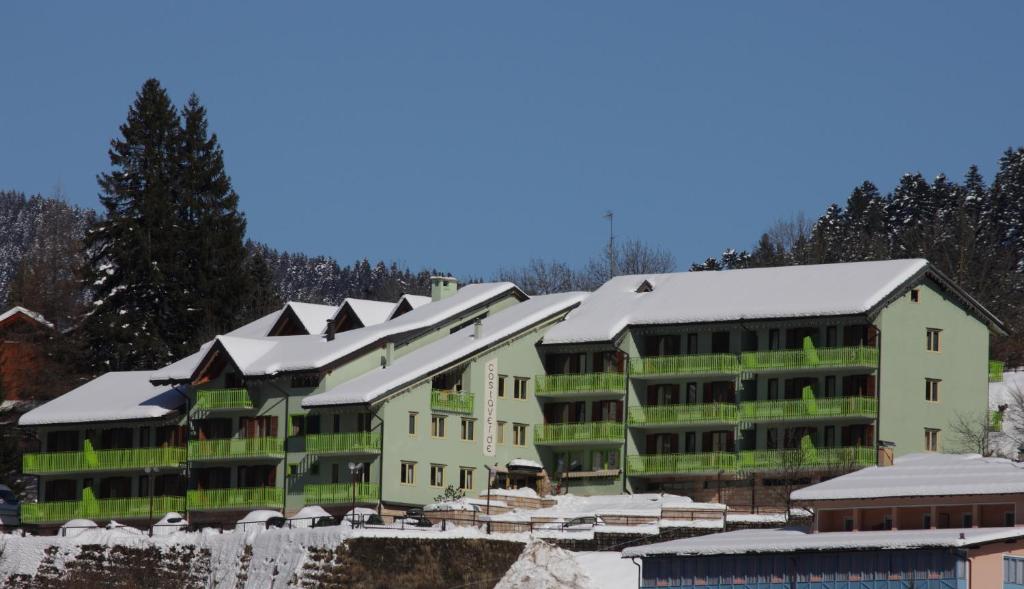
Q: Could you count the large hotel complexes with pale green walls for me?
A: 1